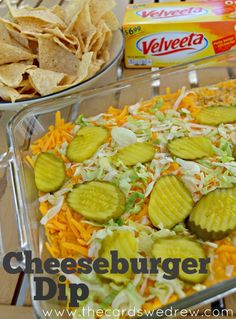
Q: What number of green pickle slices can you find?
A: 10